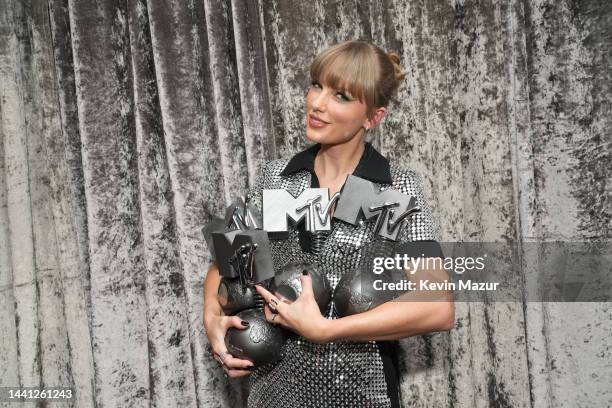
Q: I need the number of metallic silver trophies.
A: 4